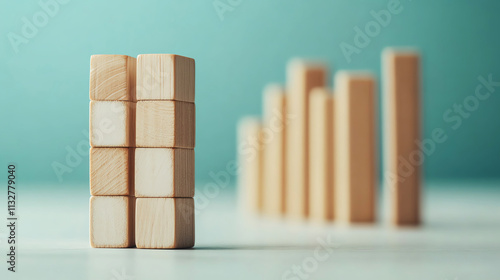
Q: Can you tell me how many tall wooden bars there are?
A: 6